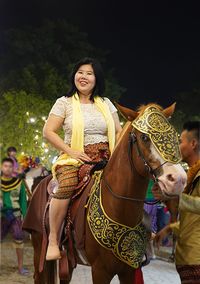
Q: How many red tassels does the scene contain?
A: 1